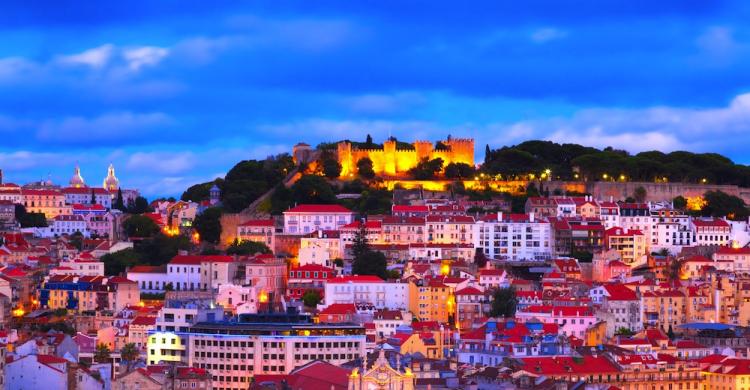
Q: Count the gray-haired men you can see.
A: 0